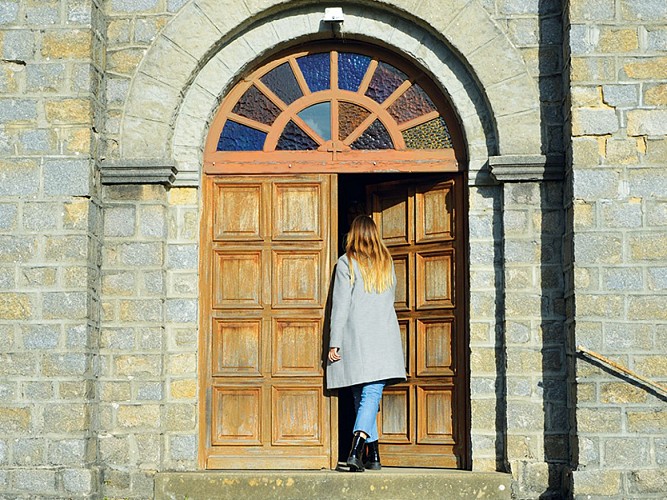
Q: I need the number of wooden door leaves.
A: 2